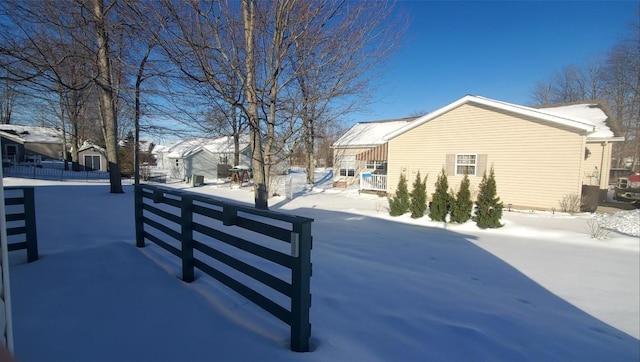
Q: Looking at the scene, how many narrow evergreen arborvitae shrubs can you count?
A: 5